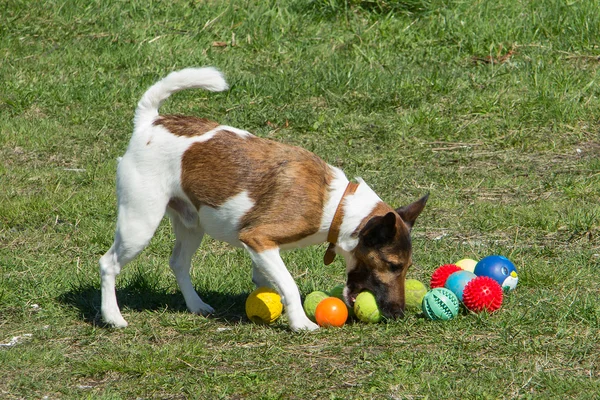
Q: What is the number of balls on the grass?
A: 12